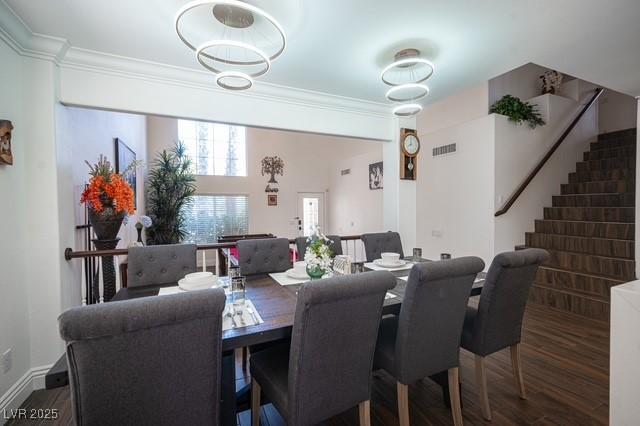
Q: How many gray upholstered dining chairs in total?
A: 8